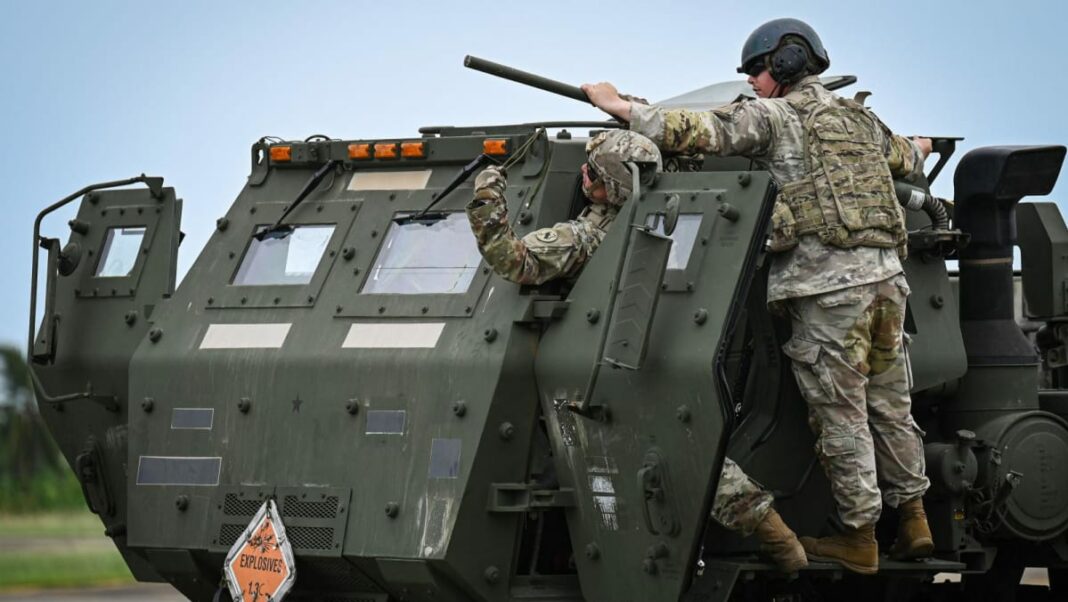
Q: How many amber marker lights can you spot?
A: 5